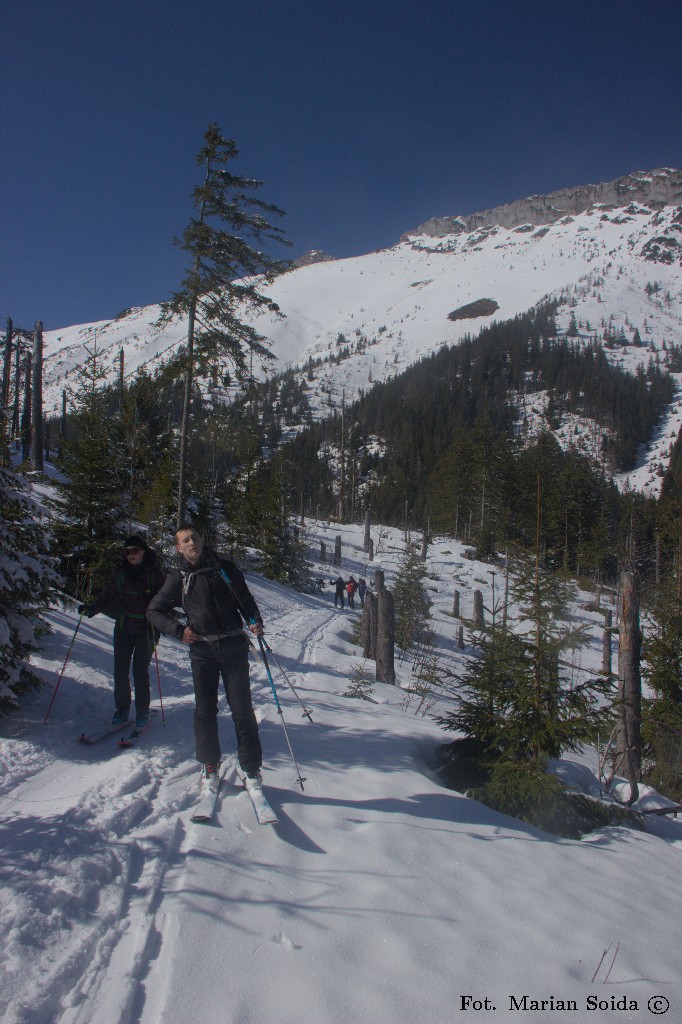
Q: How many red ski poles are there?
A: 2